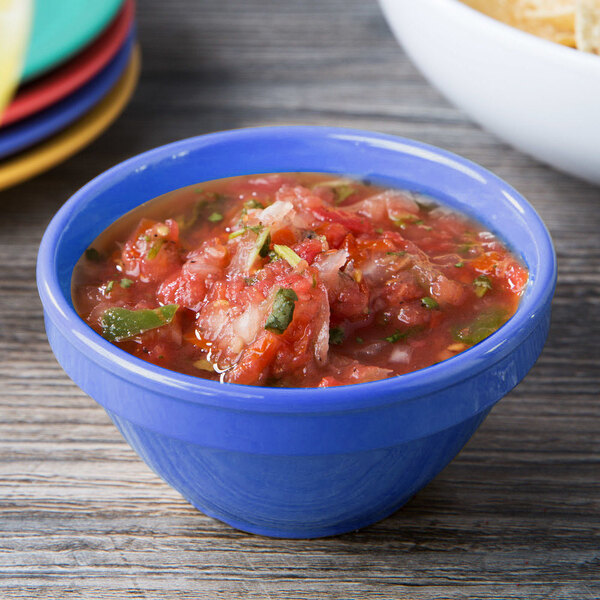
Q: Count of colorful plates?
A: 4